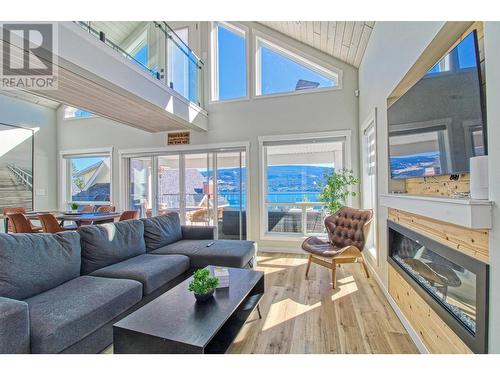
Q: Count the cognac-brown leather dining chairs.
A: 6